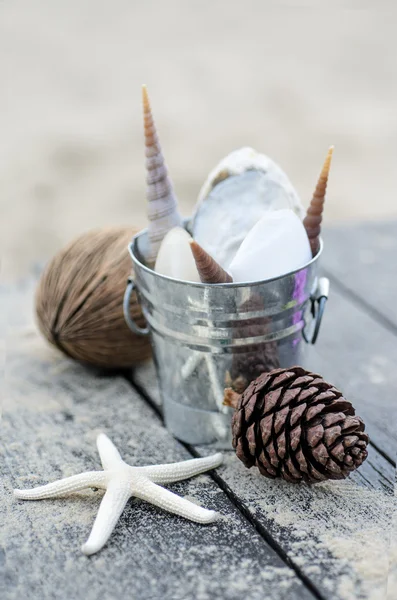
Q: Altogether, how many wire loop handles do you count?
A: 2